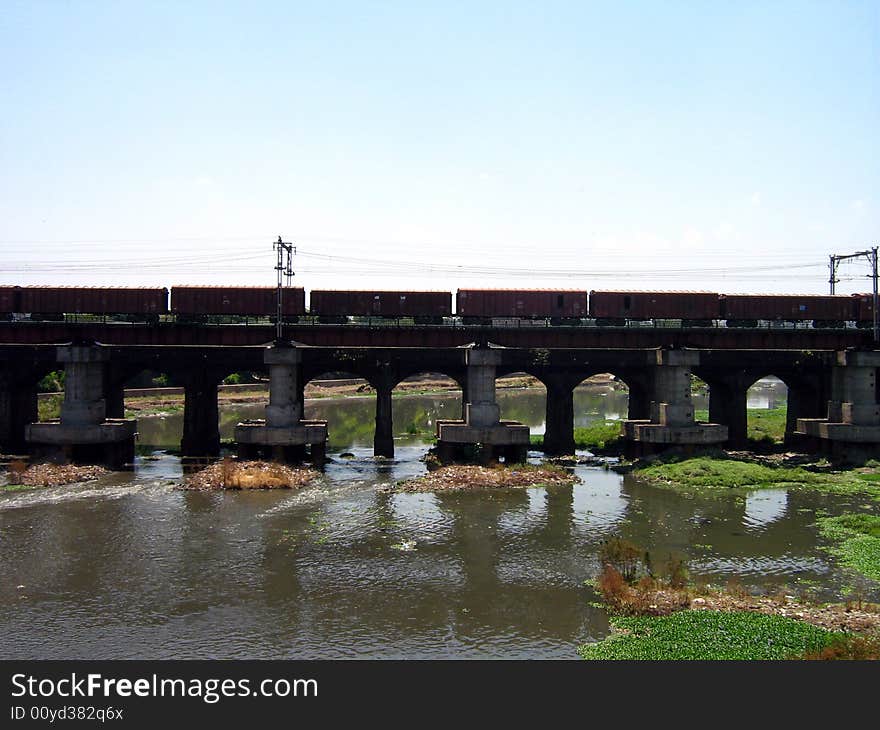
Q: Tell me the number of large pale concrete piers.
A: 5